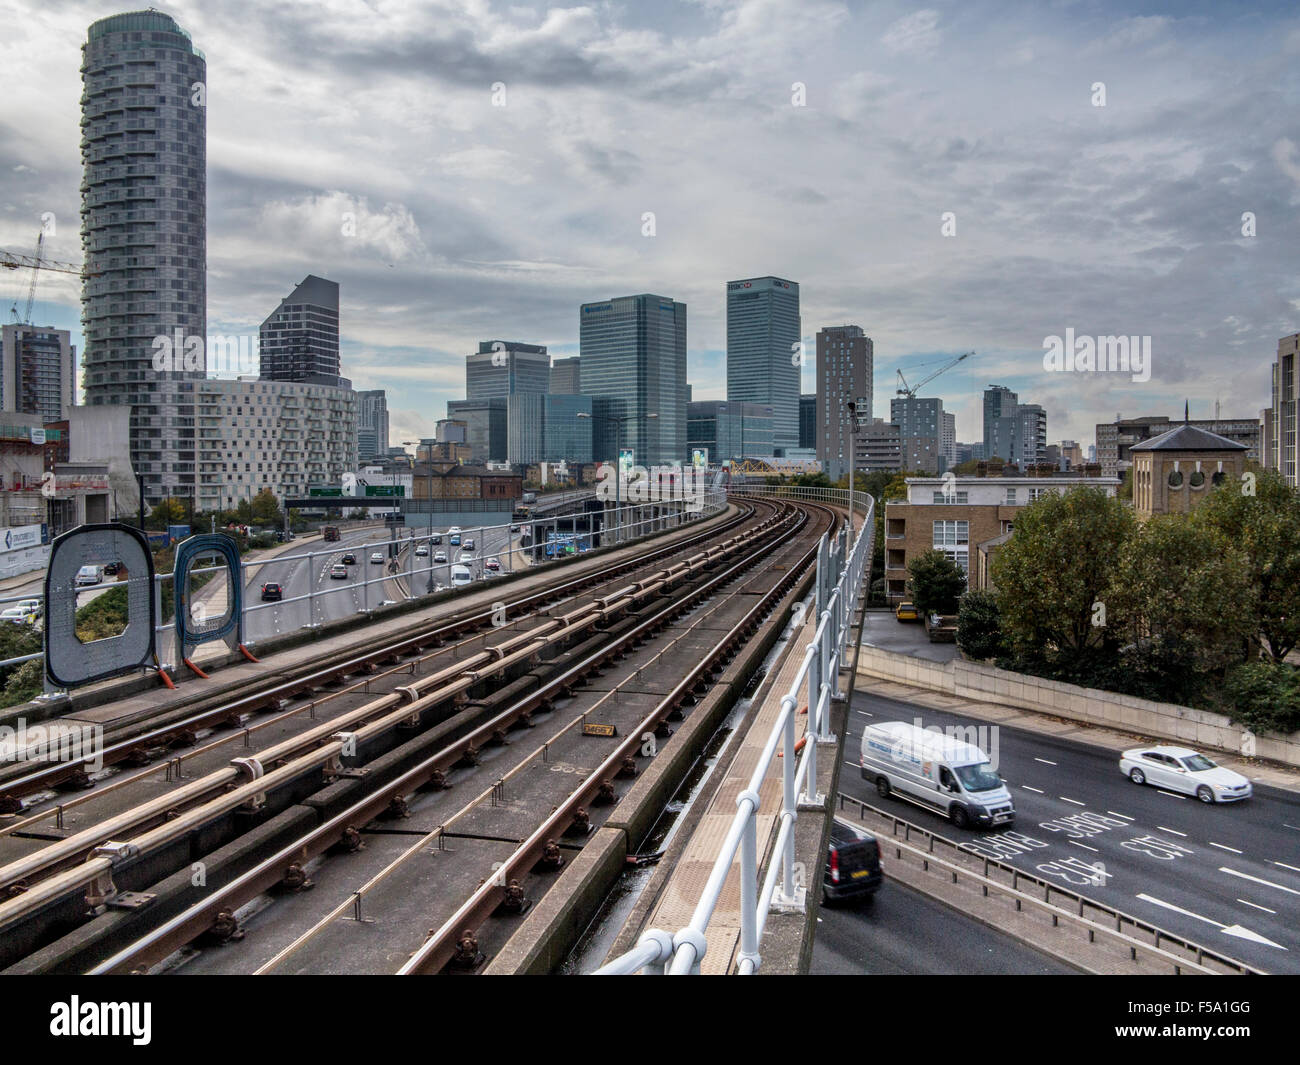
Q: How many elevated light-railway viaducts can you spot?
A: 1